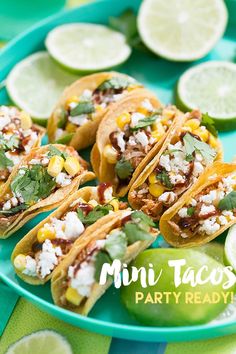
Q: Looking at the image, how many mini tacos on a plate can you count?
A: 8